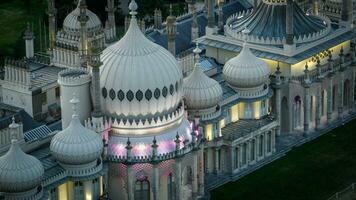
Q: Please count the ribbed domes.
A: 6